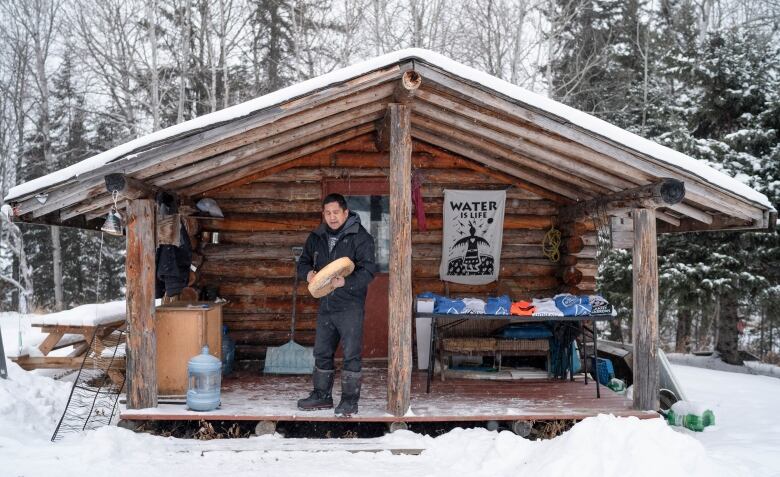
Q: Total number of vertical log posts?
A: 3